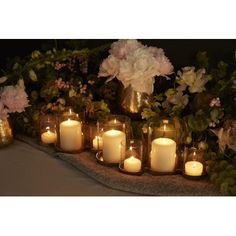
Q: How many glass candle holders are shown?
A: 7